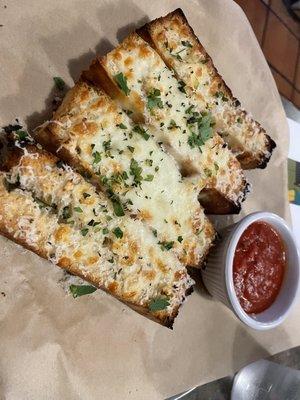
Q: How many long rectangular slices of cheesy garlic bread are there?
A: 4